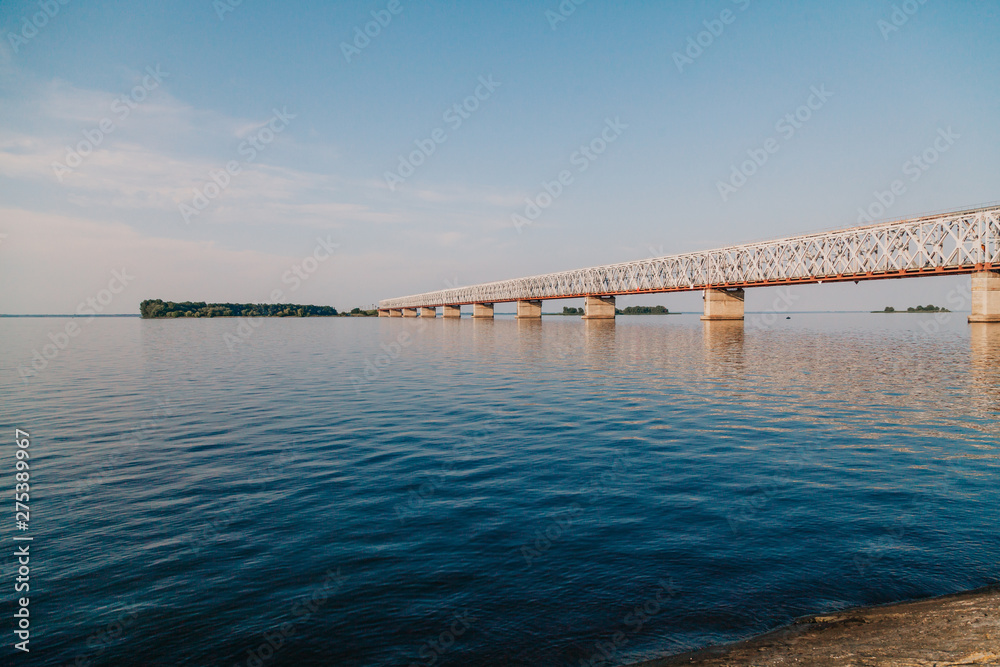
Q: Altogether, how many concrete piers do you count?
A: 10